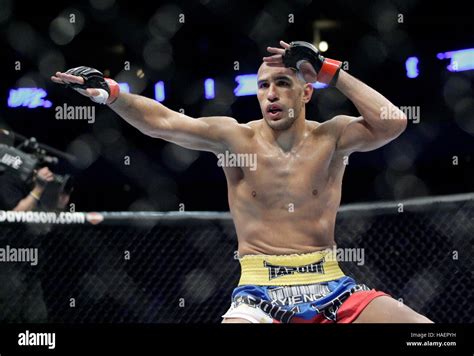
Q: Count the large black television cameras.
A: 1